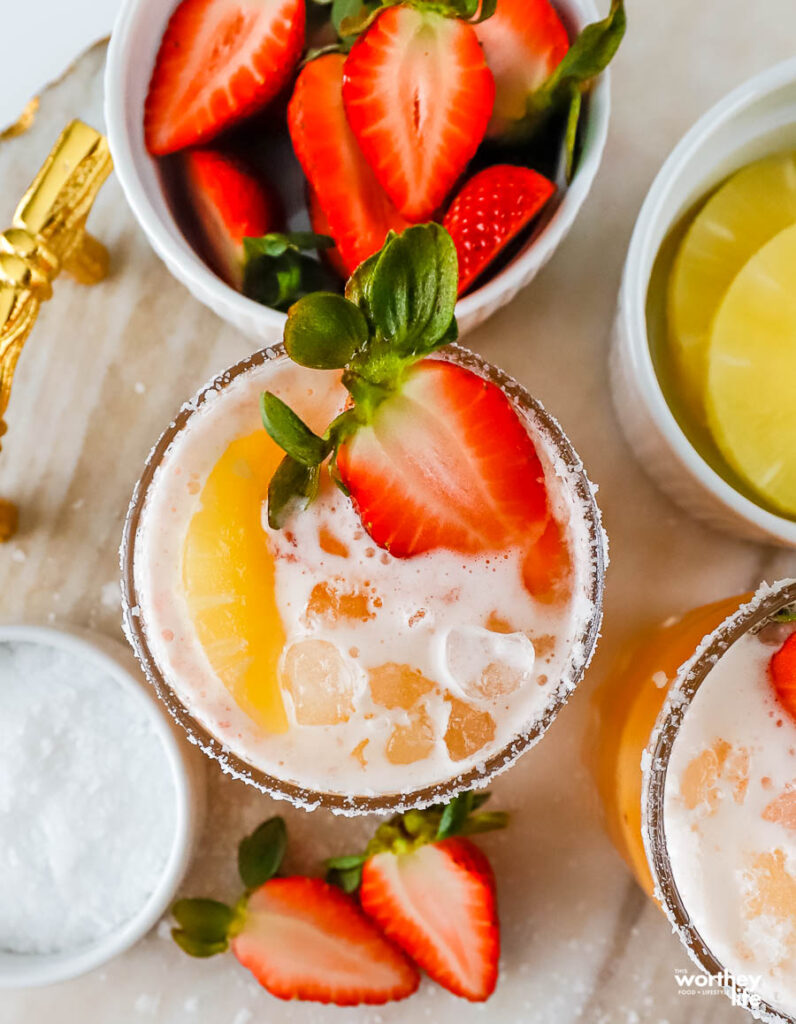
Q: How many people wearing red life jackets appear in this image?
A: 0